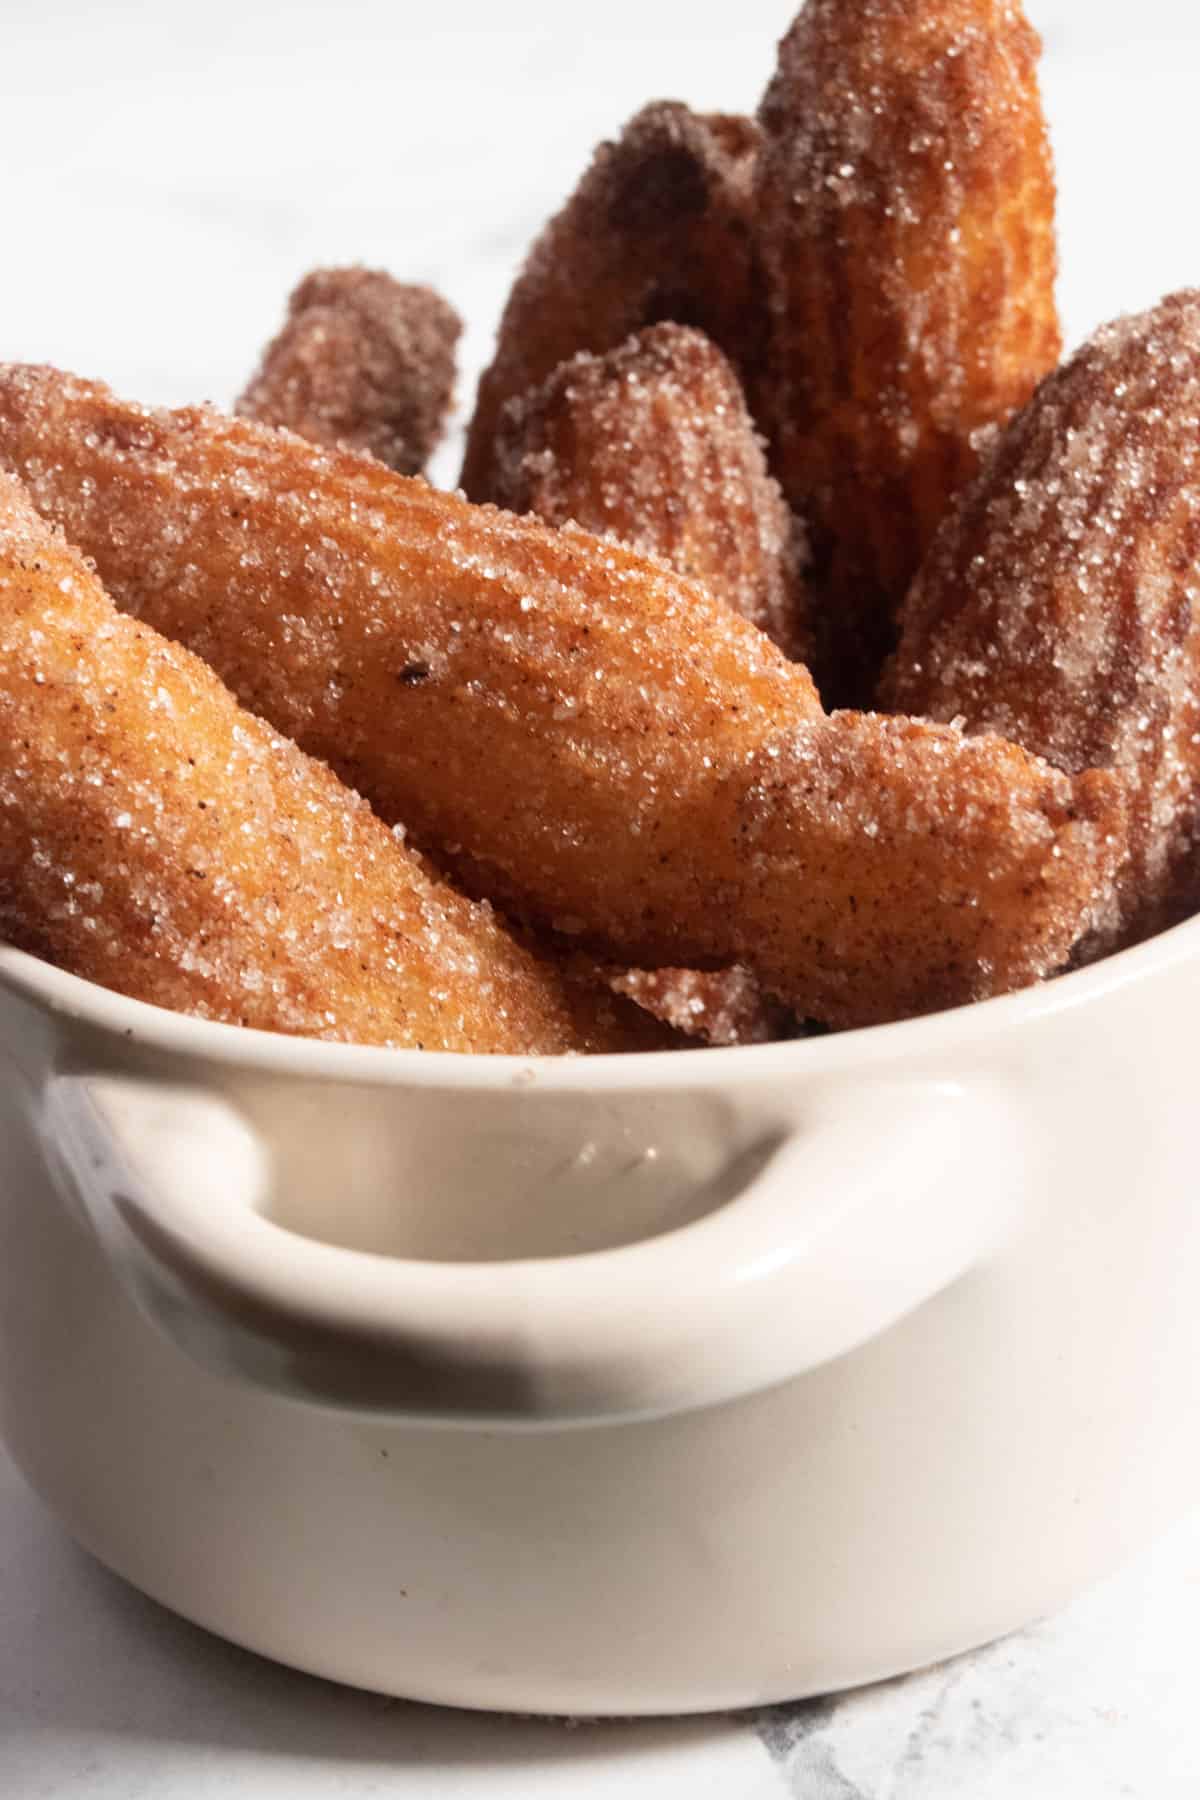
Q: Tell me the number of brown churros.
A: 7